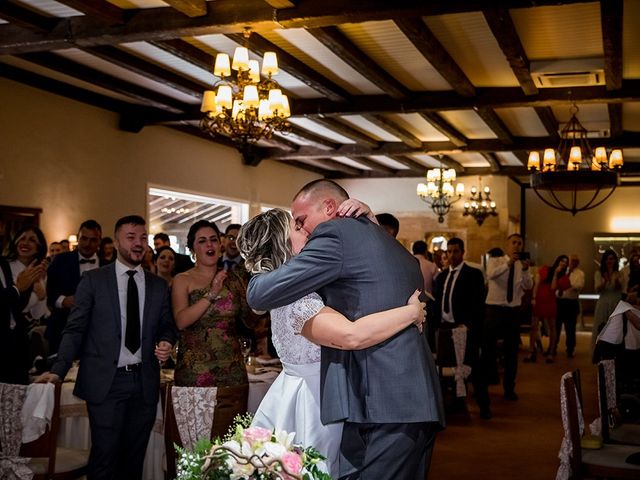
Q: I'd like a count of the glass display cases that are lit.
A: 1